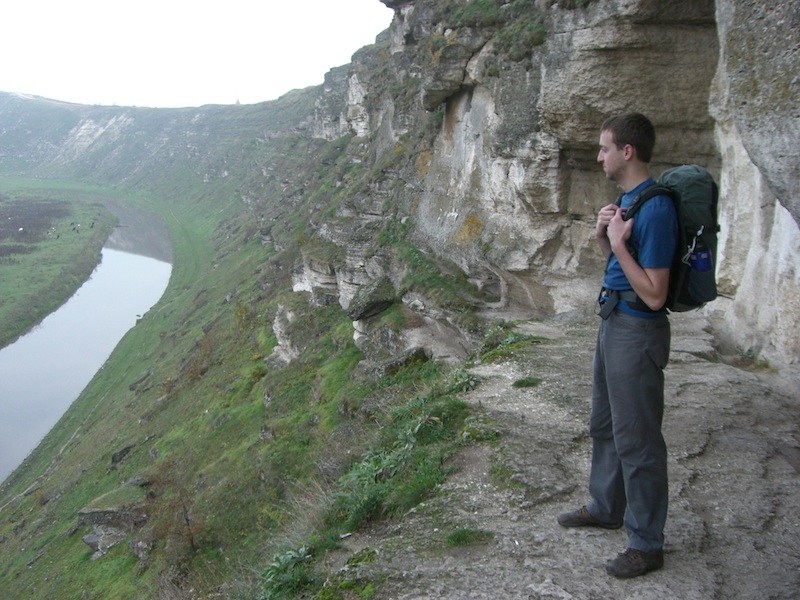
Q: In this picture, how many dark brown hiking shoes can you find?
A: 2